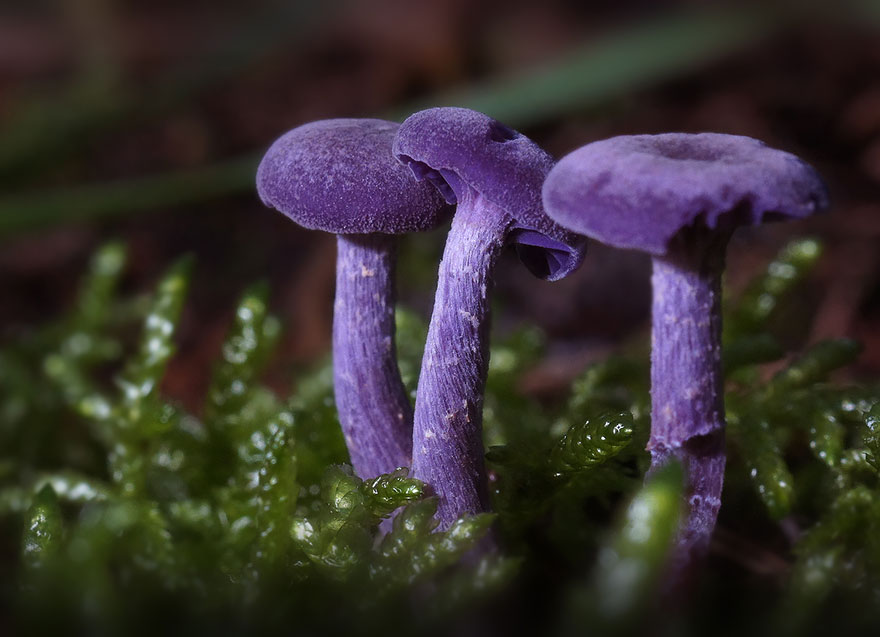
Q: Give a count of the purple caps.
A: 3